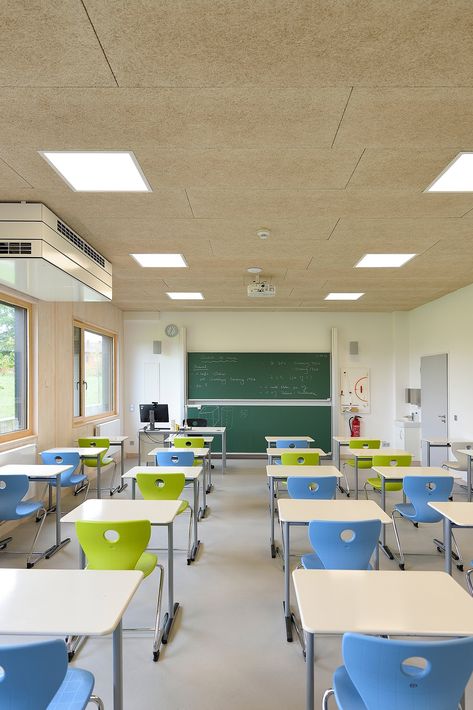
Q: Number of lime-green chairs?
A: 7